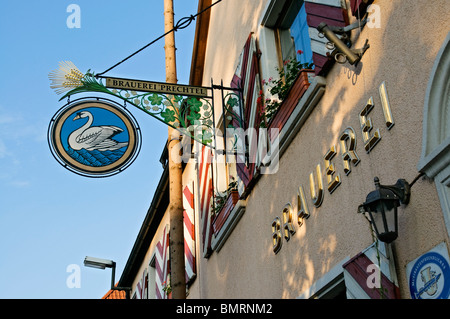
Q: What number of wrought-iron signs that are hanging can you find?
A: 1